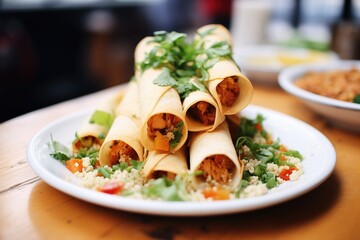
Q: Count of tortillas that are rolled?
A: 7